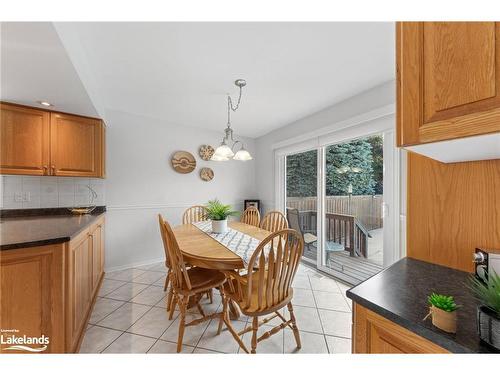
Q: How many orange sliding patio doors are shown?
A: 0